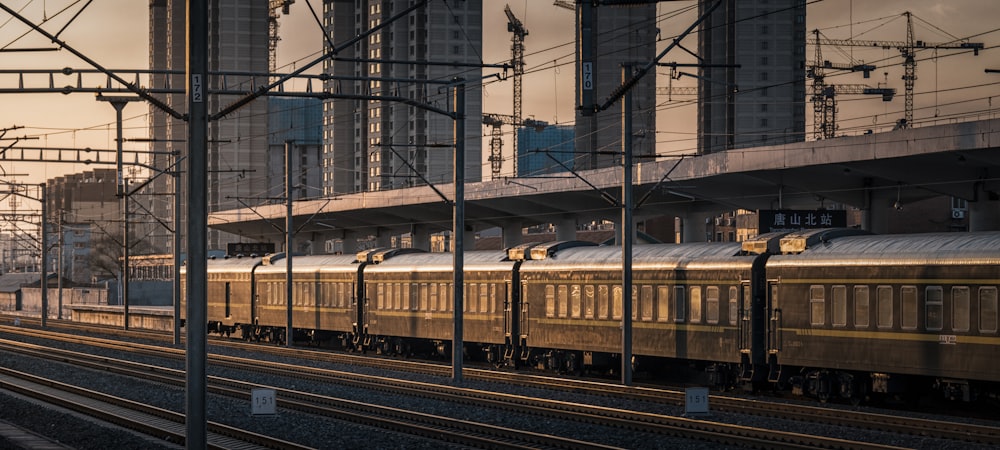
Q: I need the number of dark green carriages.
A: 5